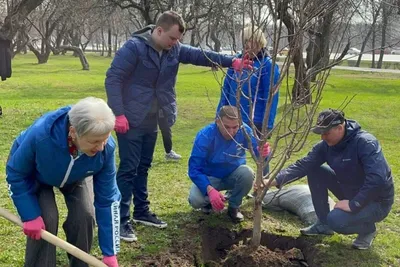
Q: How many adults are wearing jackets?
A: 5